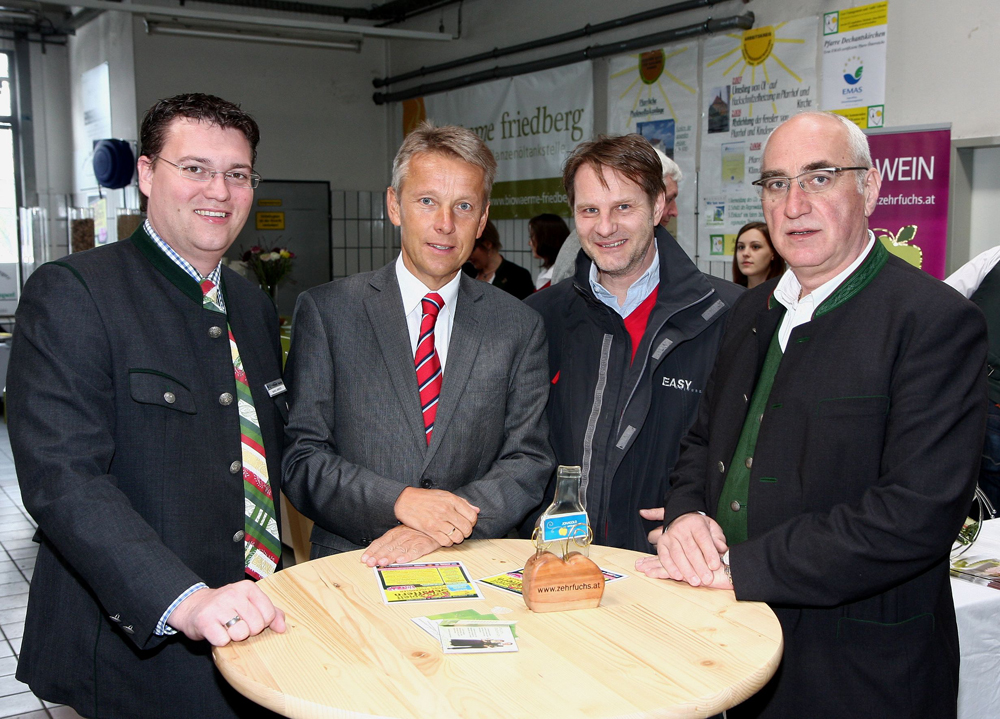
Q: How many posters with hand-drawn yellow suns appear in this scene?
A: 2